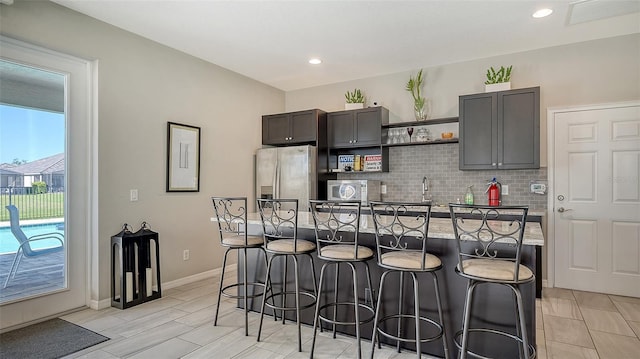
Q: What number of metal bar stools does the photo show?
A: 5